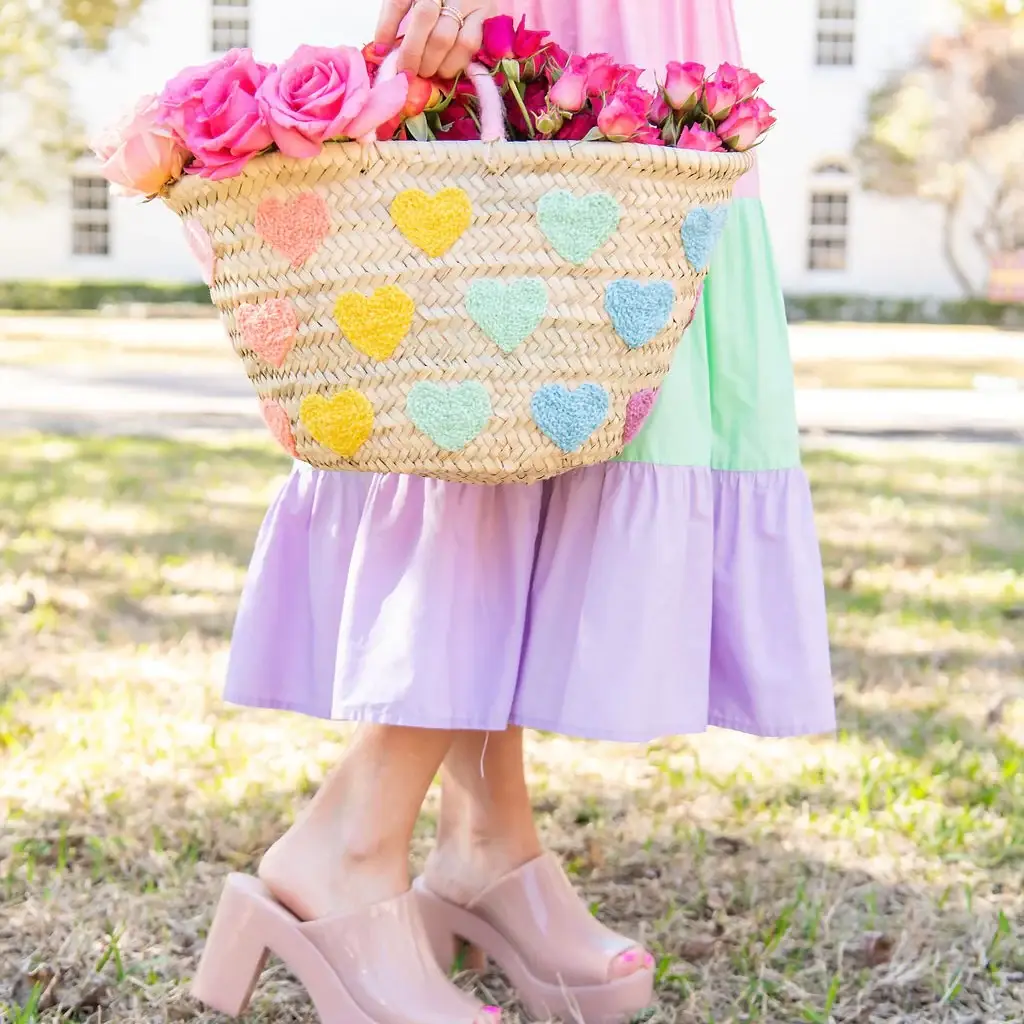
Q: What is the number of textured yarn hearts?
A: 15